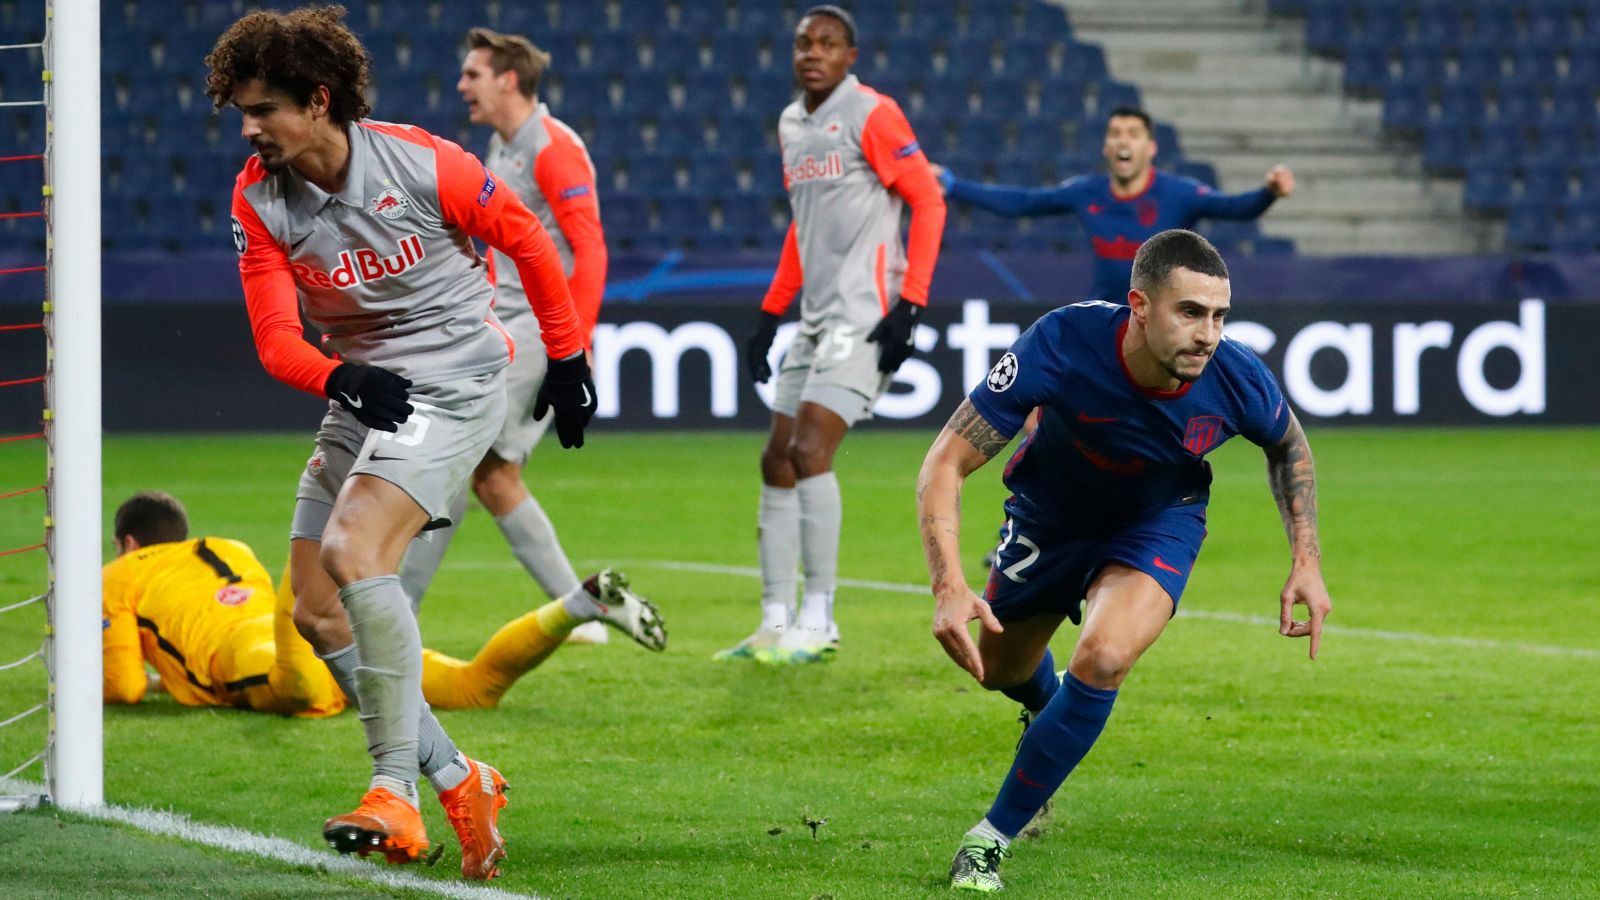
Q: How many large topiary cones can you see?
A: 0